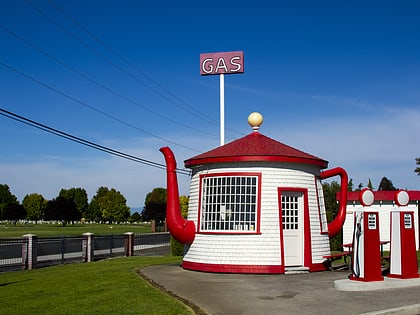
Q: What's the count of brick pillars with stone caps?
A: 3